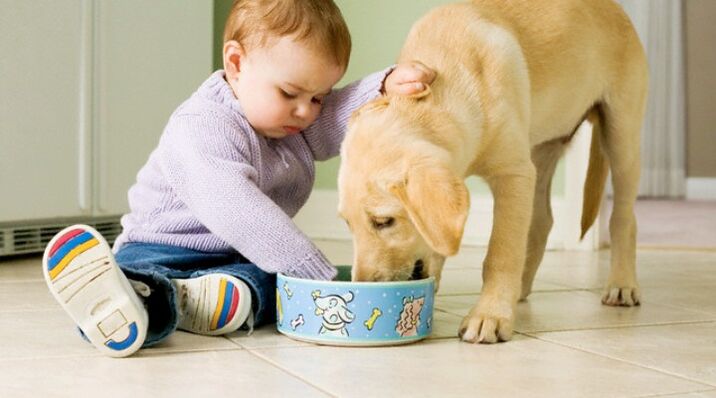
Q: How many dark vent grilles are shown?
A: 1